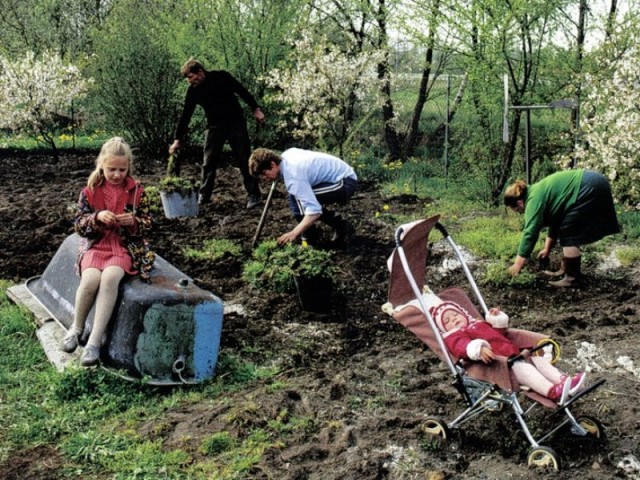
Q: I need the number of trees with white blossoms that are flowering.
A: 3